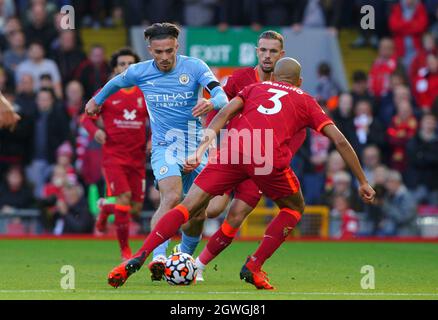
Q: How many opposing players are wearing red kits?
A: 3